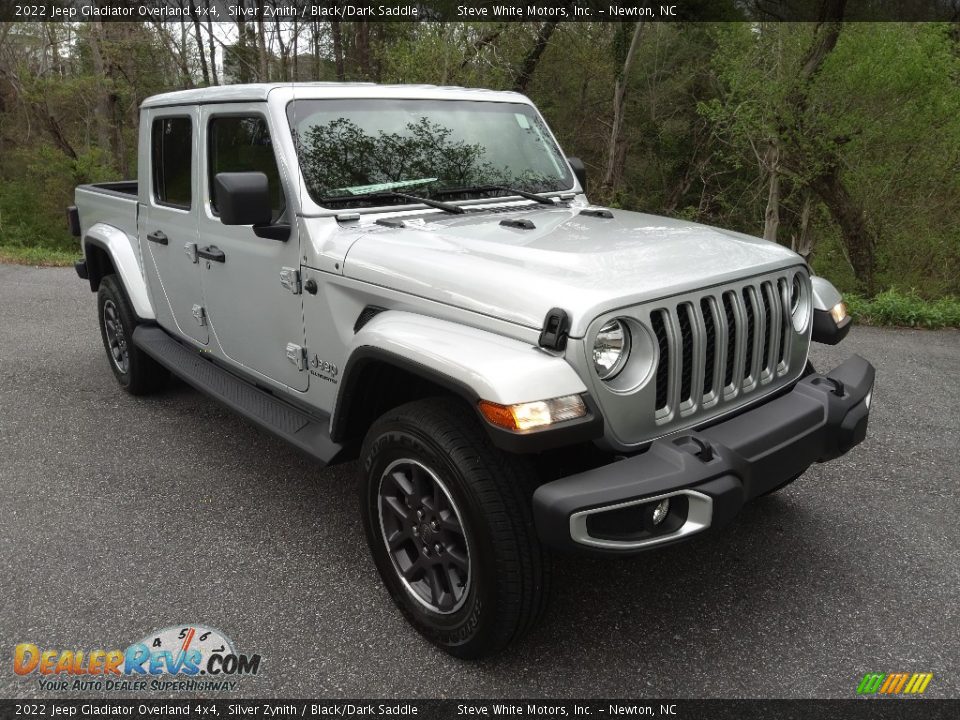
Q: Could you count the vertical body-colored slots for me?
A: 7